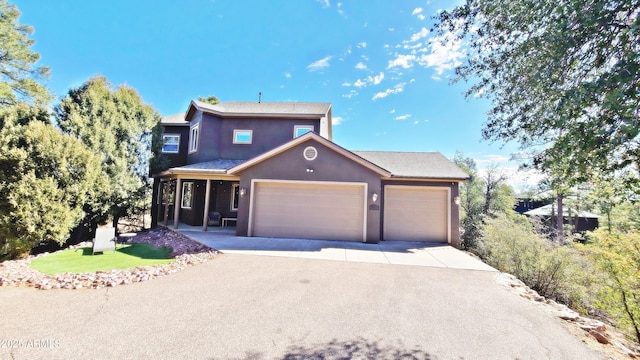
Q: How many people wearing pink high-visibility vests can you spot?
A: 0